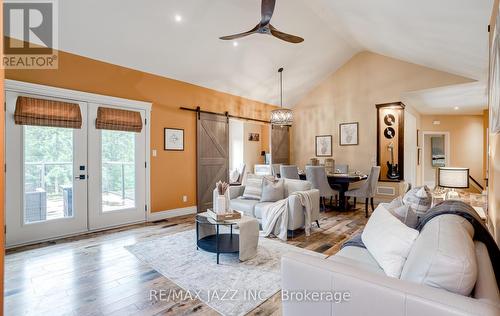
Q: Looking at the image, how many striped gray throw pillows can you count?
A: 2